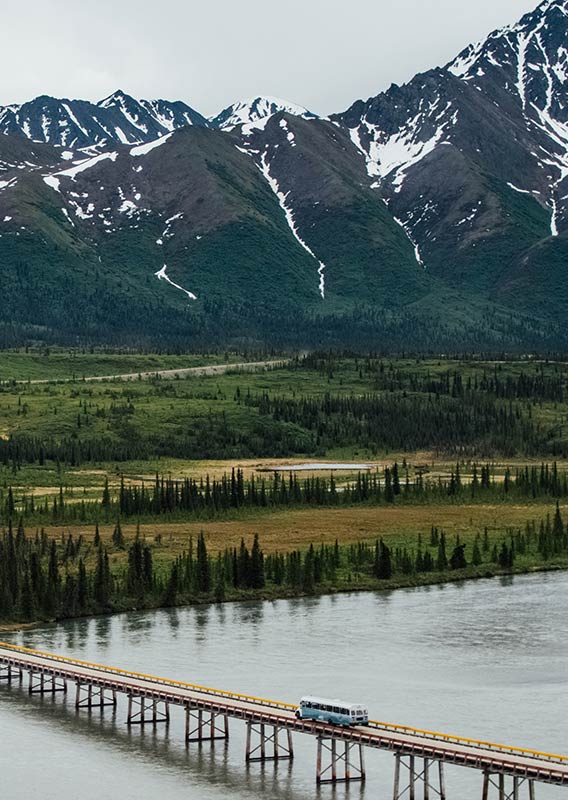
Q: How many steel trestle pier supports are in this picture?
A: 9